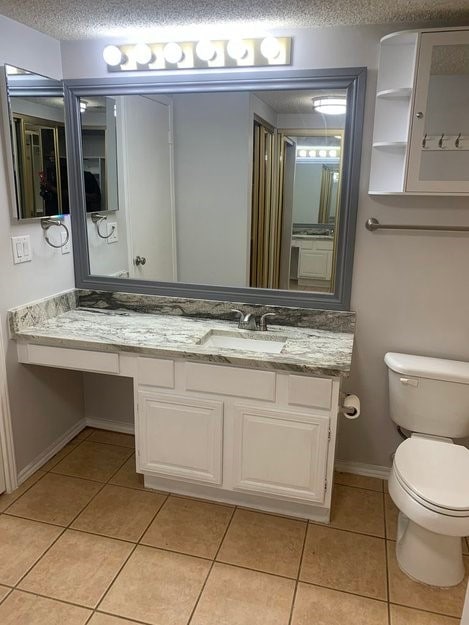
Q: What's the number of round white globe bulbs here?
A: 6